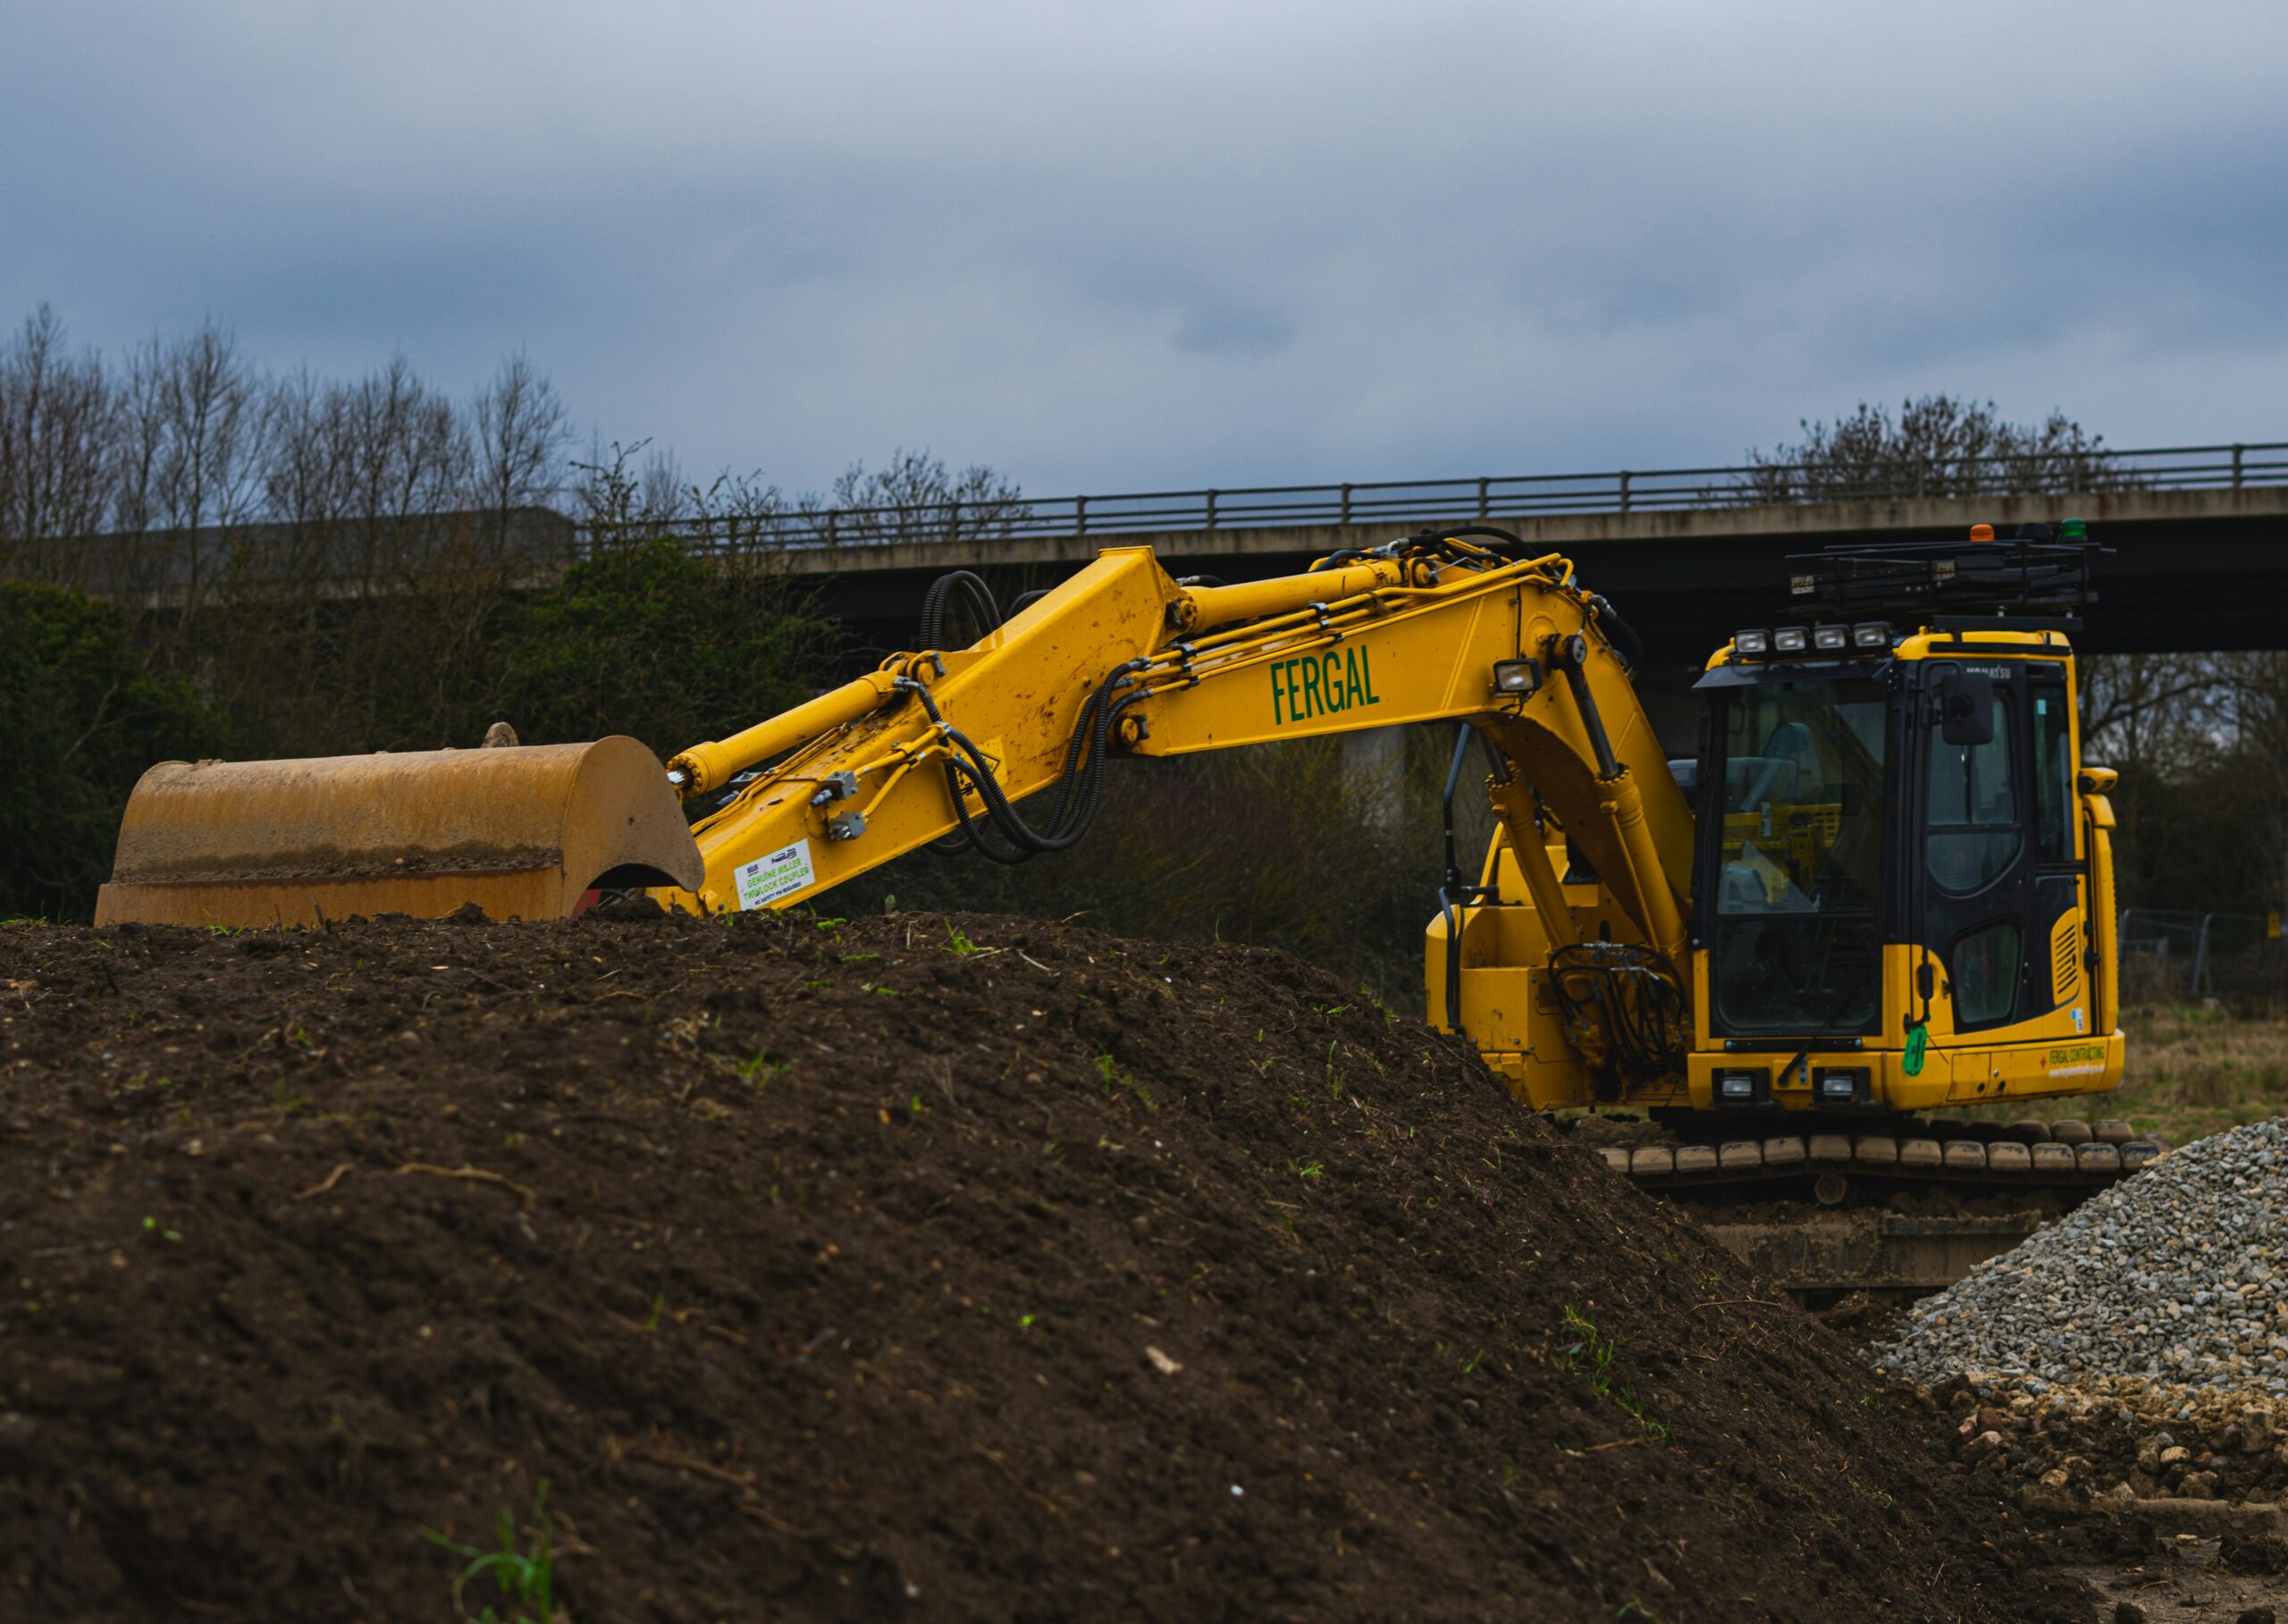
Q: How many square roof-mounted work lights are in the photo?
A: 4